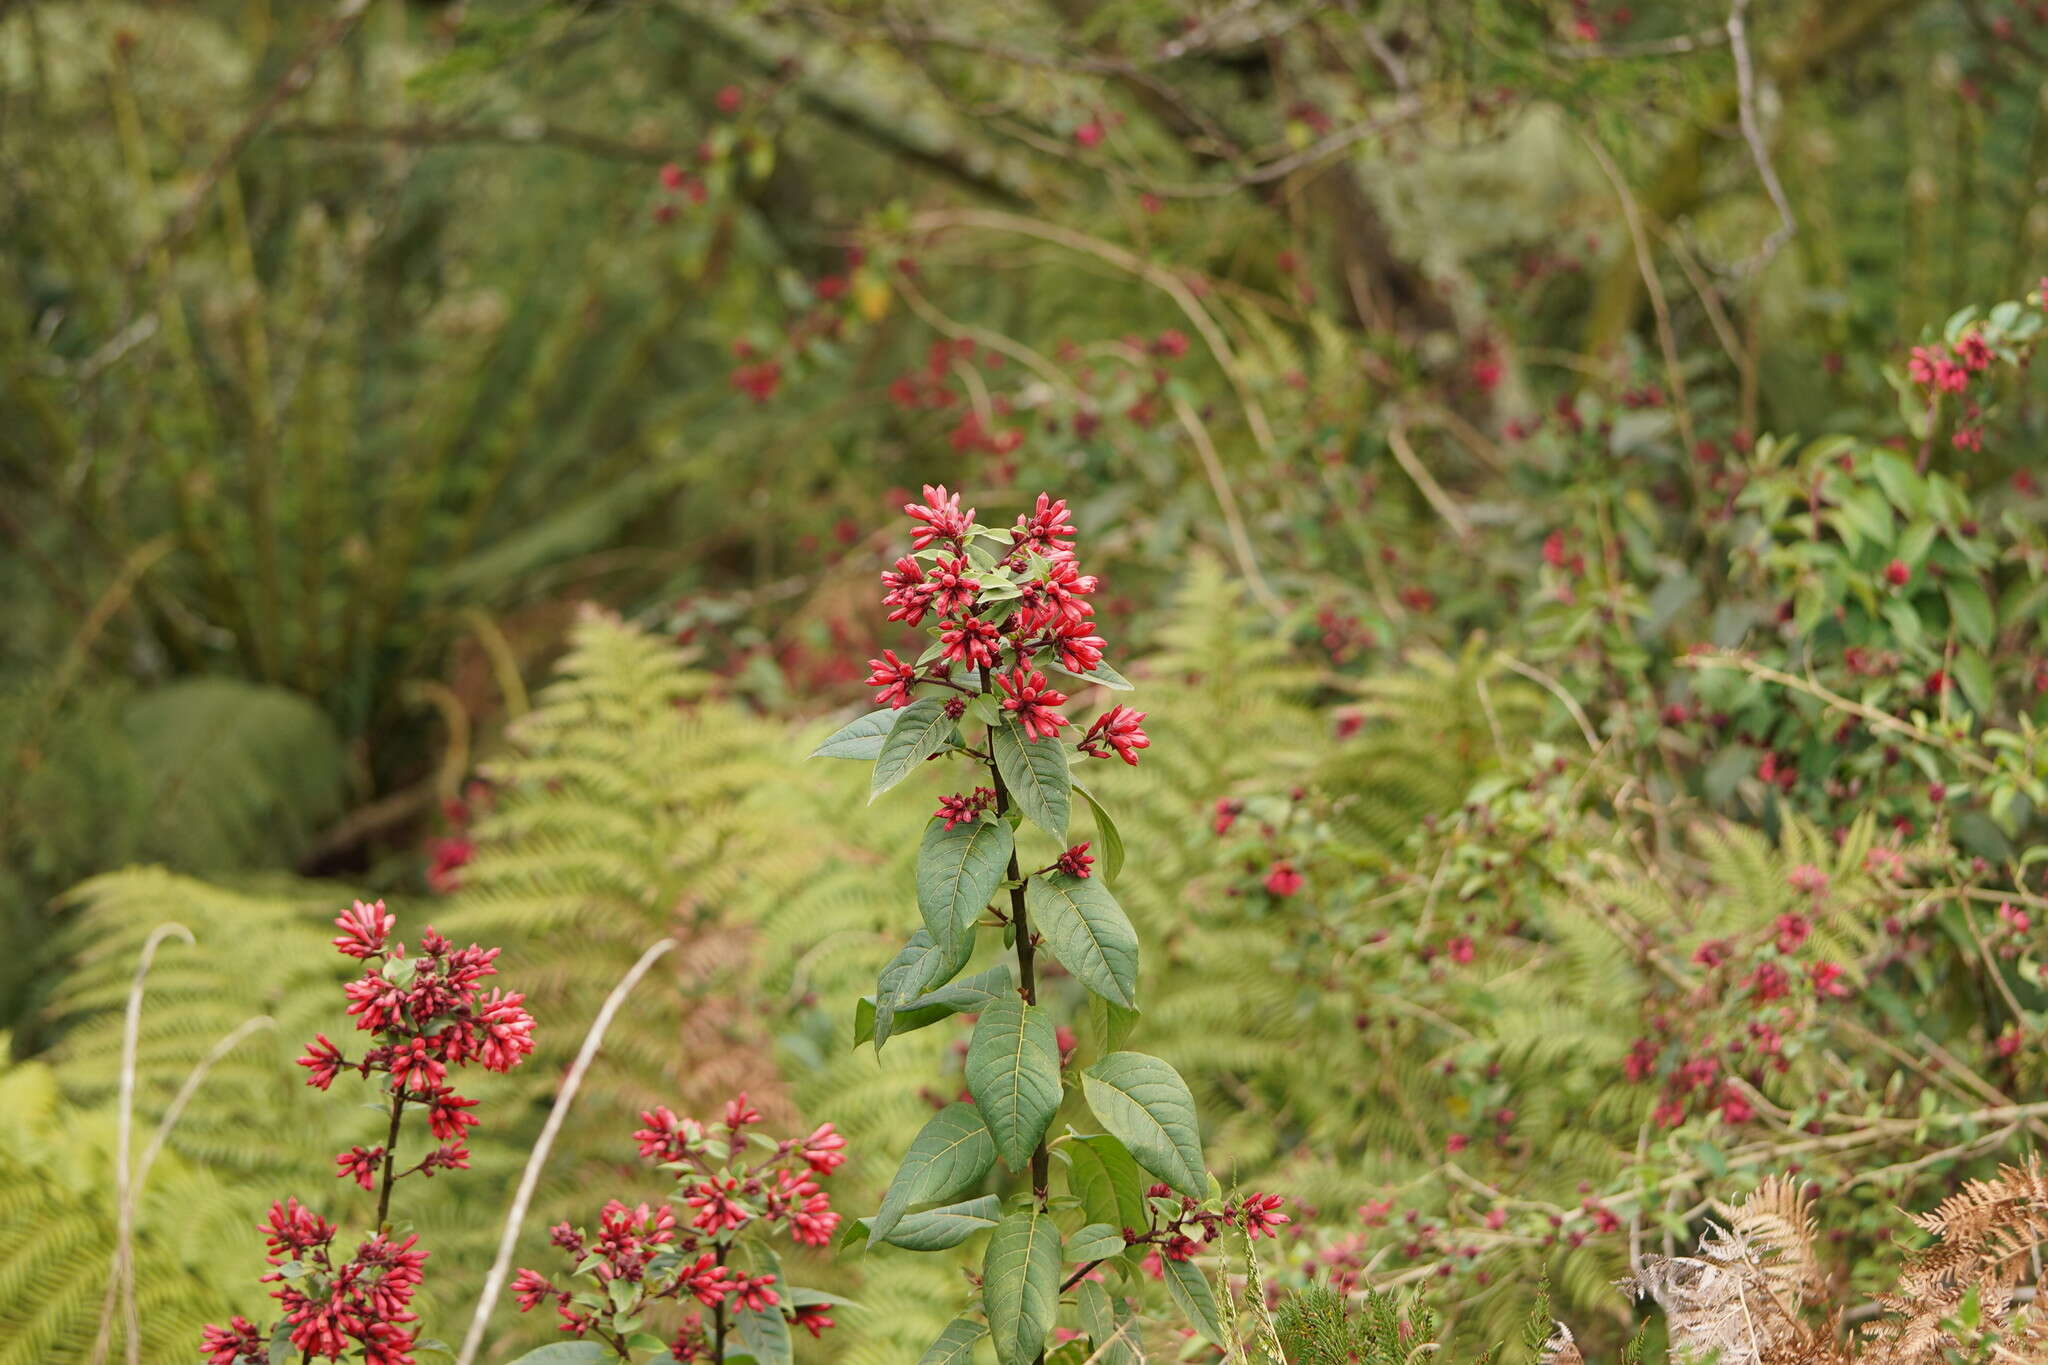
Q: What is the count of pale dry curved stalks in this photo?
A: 3